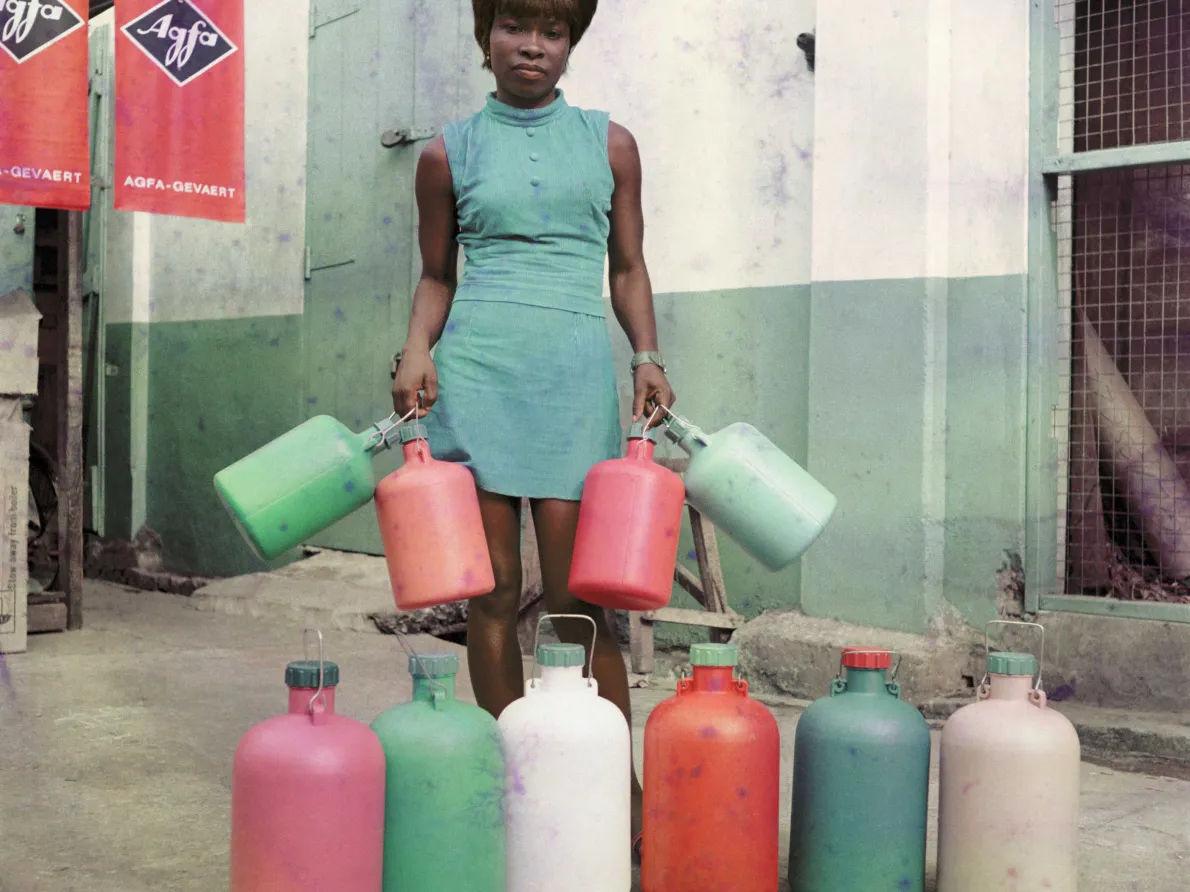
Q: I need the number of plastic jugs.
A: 10